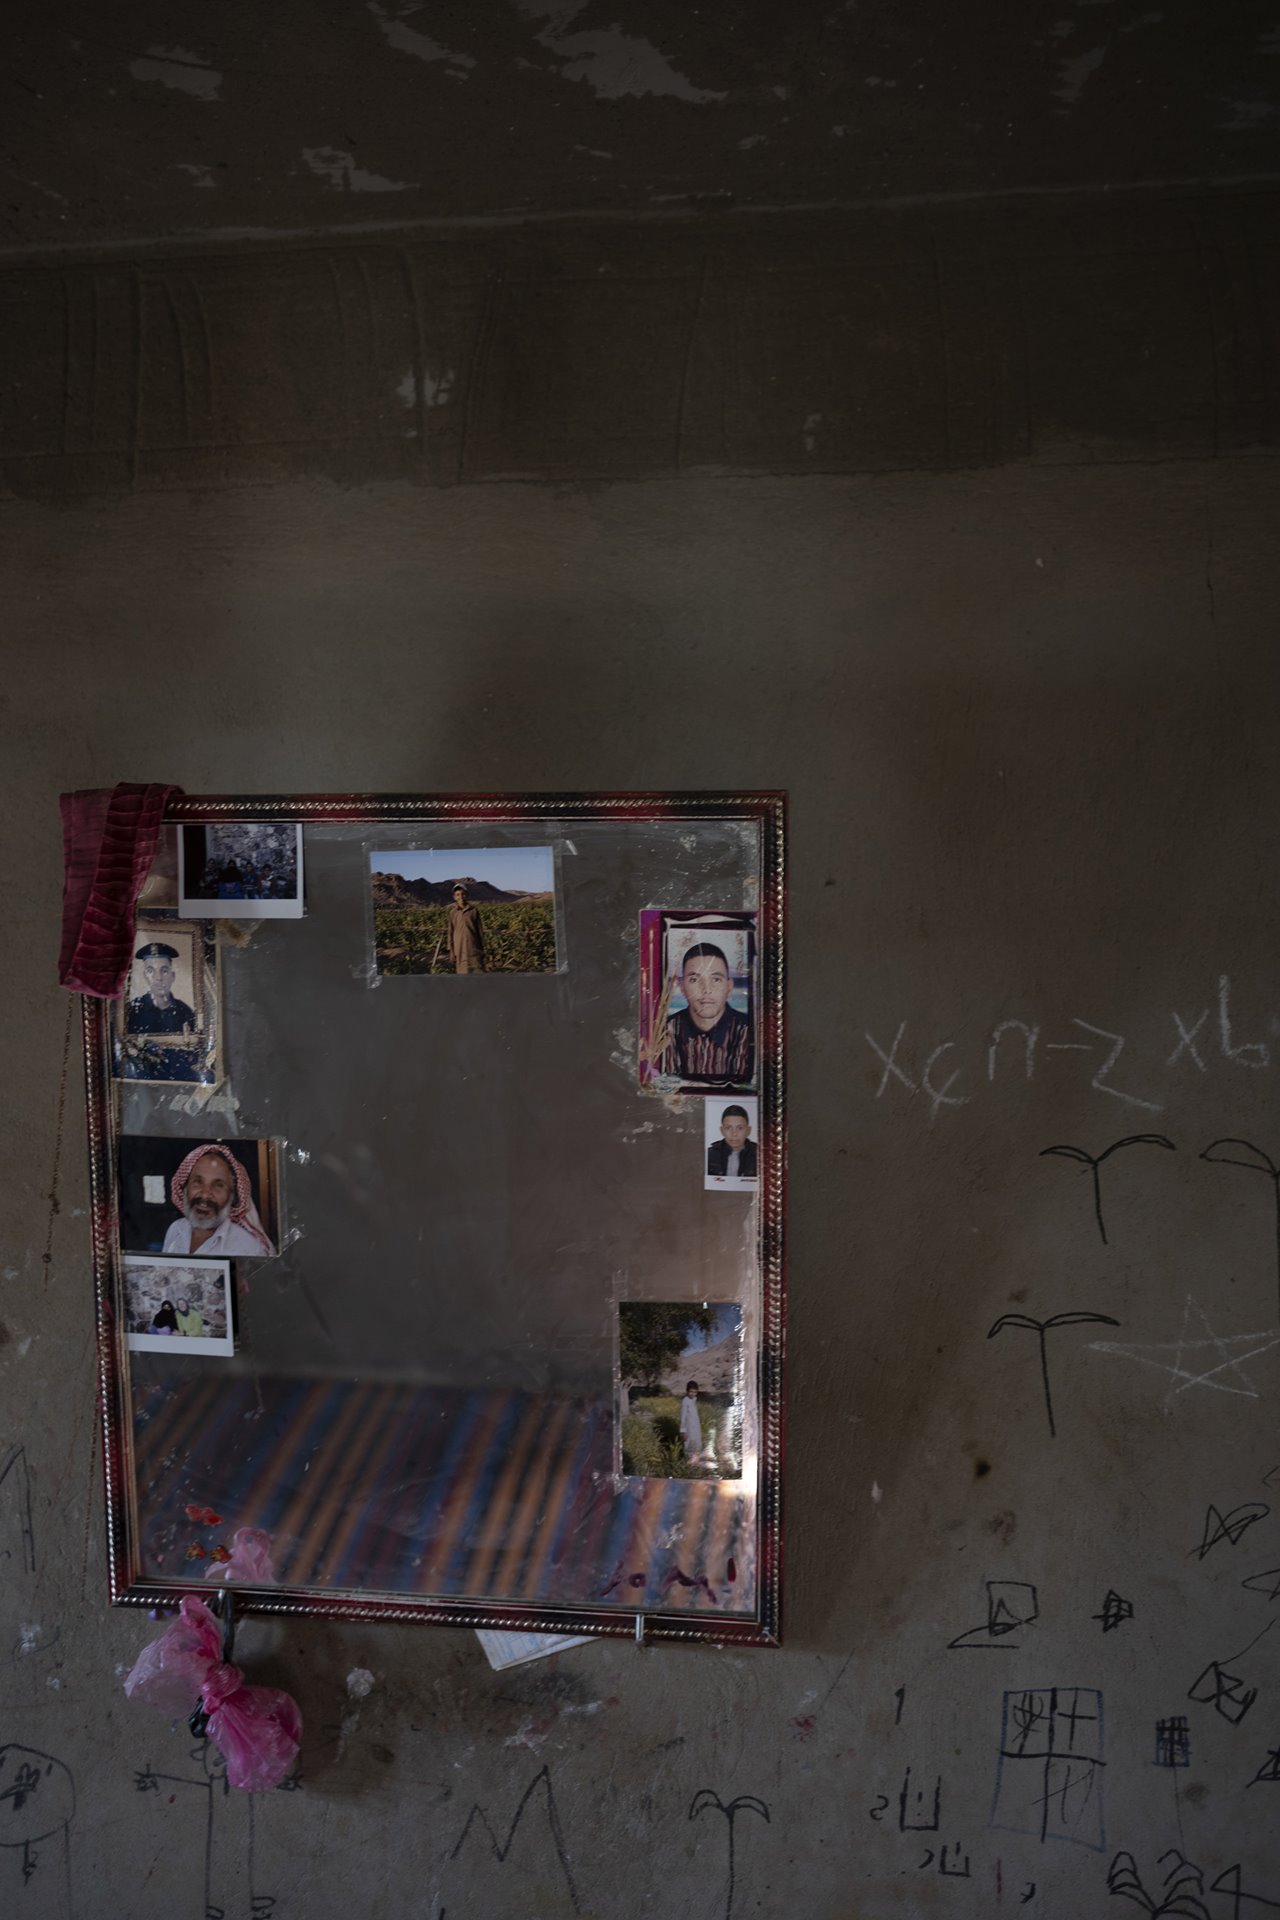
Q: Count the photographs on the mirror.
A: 8